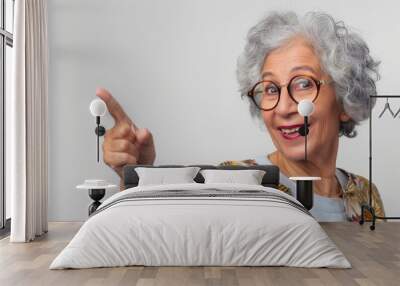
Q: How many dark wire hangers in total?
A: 2